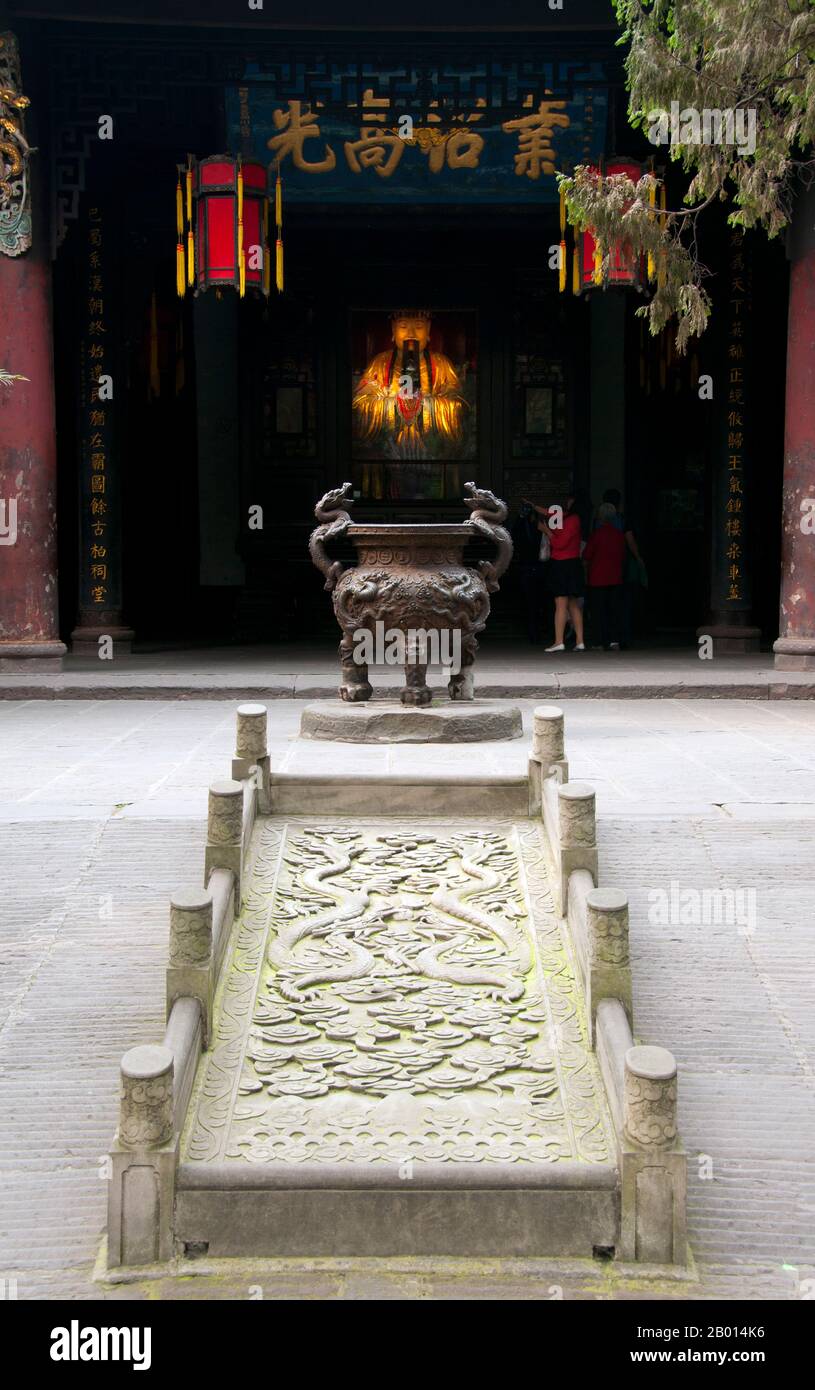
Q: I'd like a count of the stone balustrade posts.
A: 8